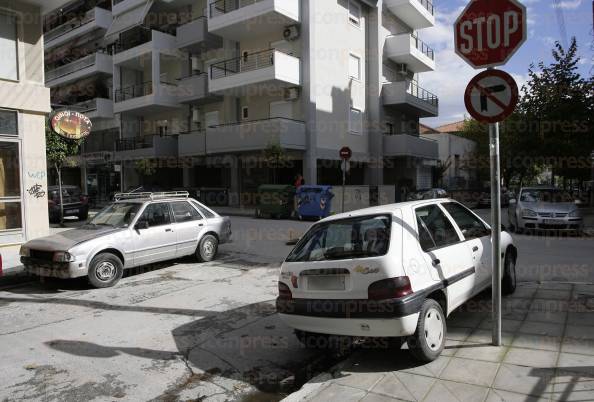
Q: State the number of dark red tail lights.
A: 2